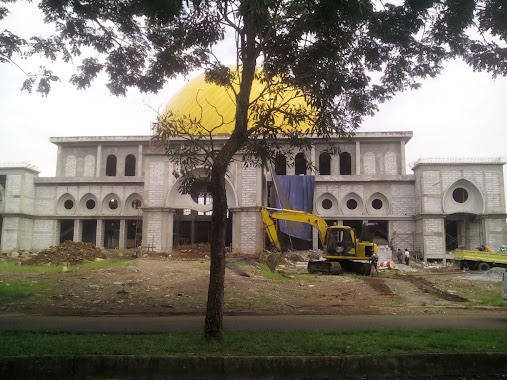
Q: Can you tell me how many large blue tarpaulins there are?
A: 1